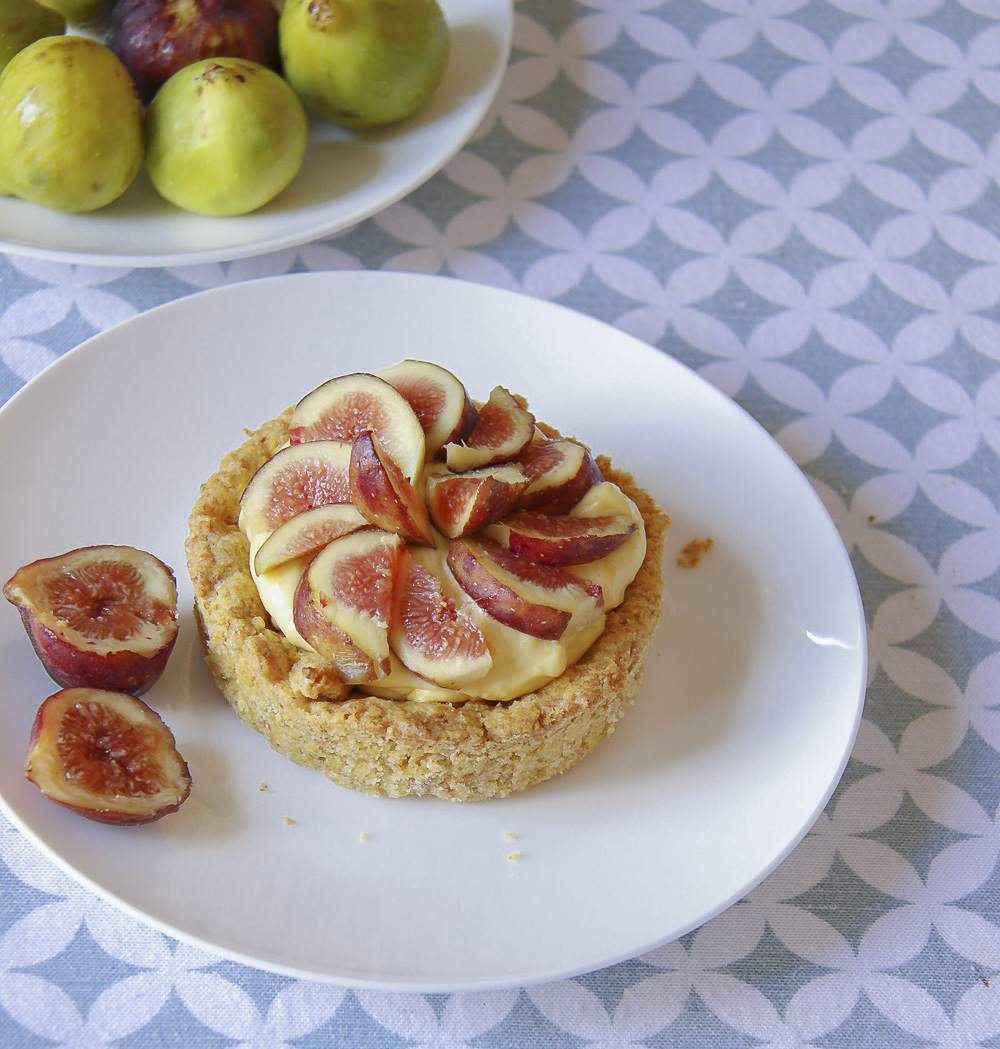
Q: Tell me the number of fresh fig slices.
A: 12